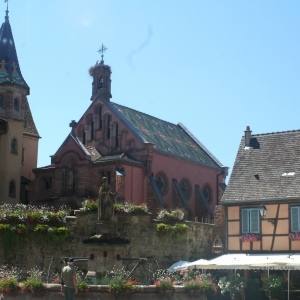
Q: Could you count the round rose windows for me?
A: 3